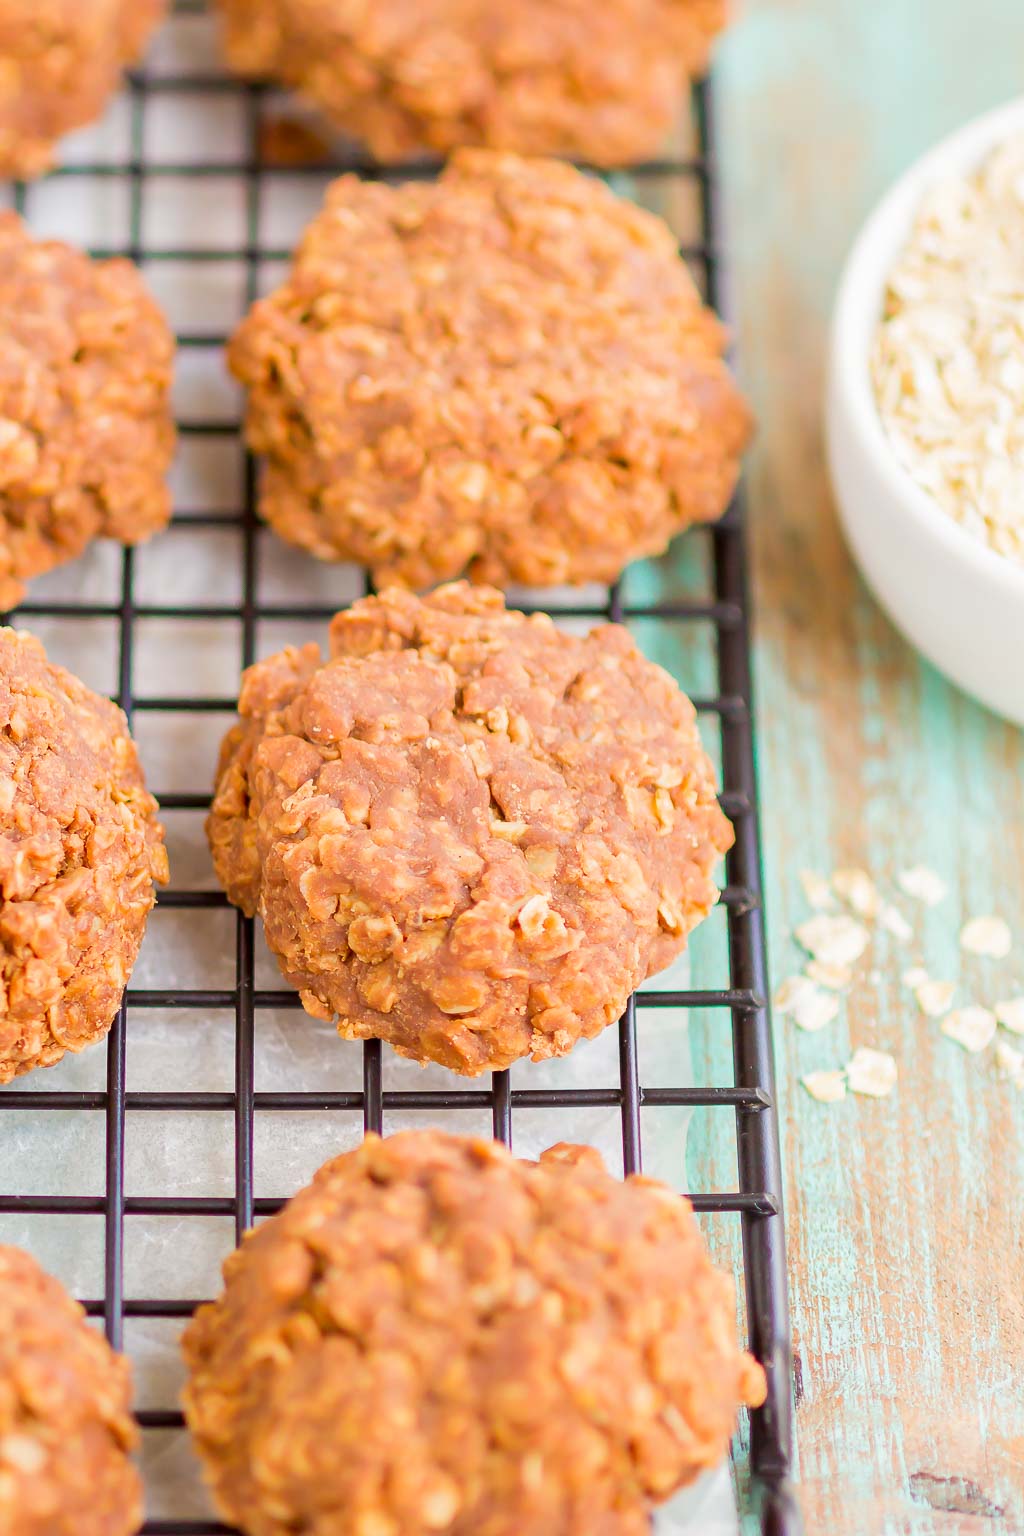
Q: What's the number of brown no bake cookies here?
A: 8